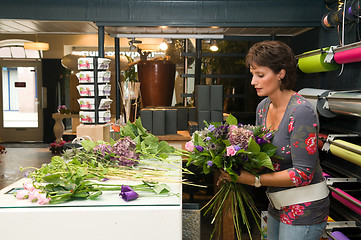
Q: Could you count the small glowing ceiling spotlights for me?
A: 2